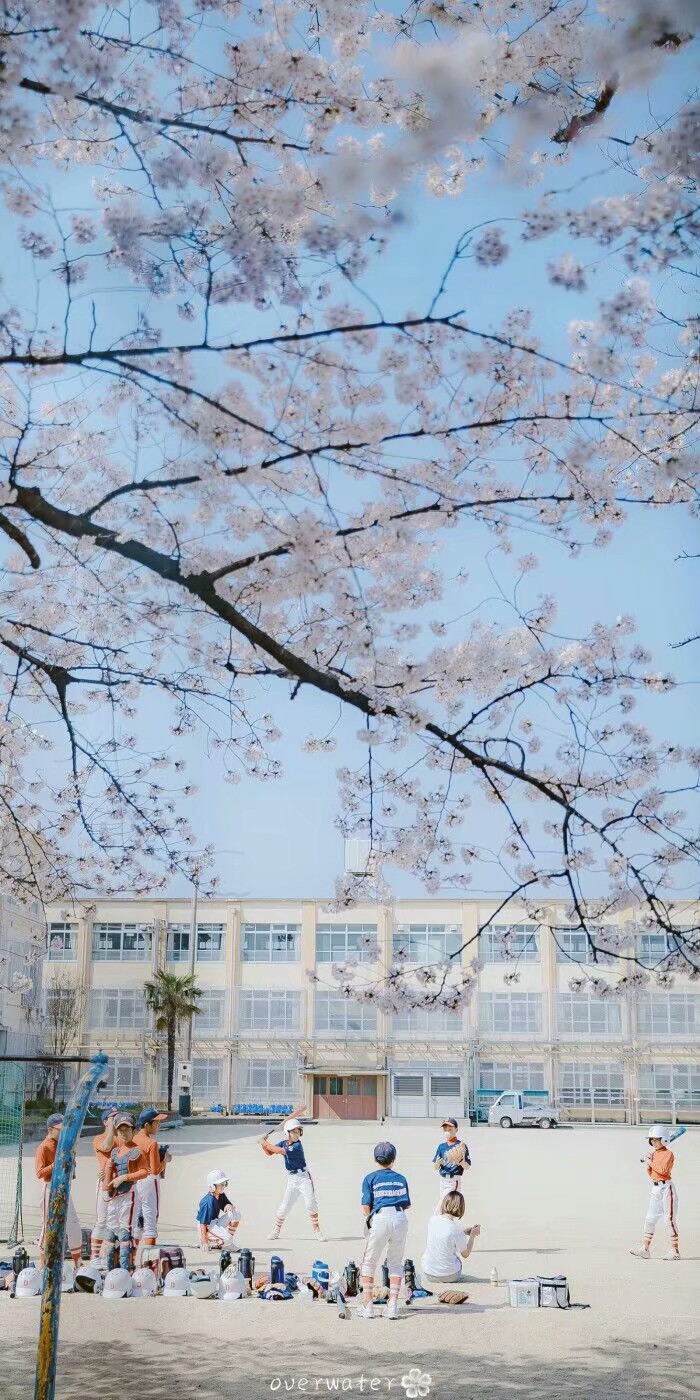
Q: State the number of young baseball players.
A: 9